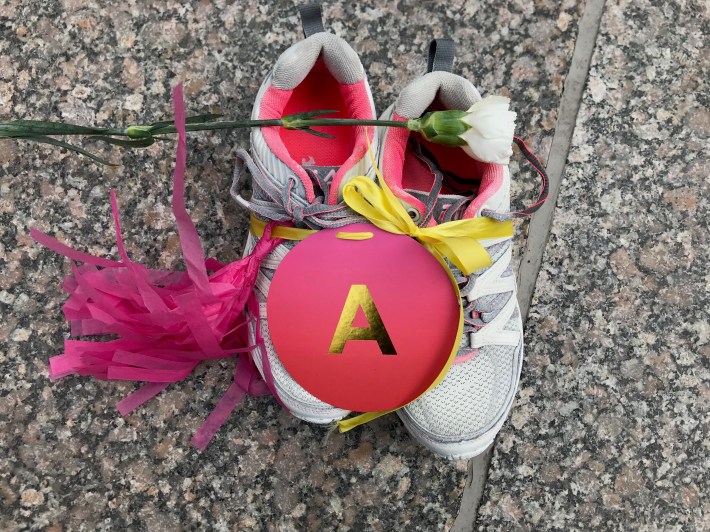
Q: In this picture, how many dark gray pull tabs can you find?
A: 2